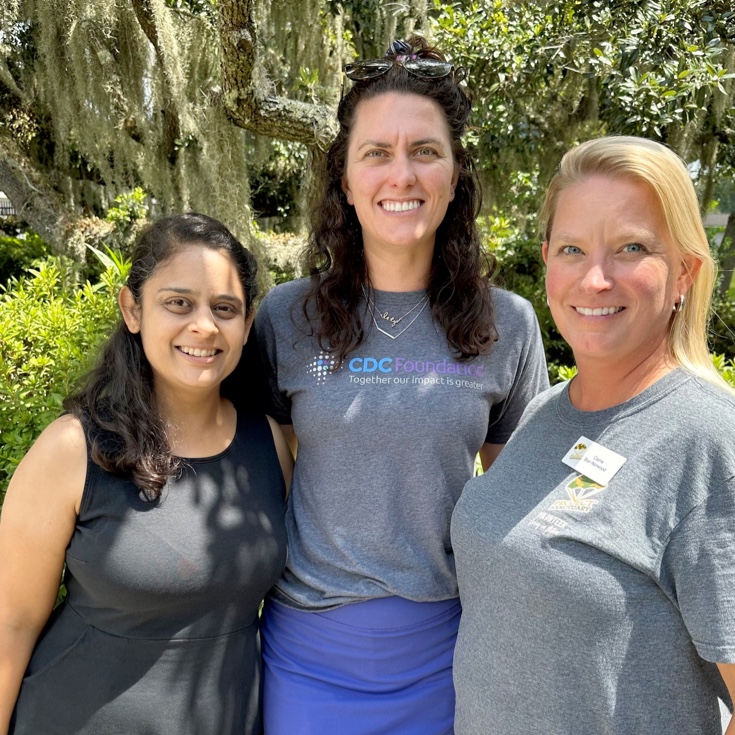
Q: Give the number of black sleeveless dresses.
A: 1